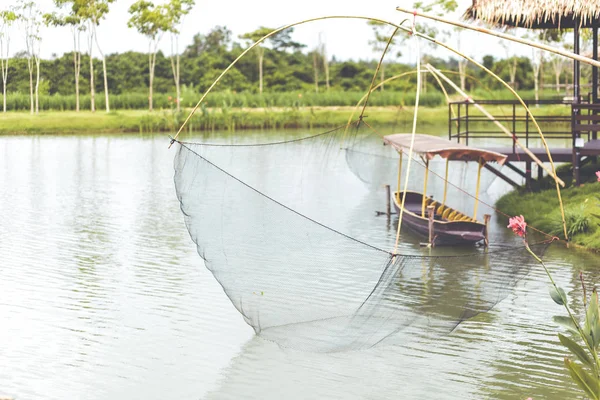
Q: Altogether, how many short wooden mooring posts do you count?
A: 3